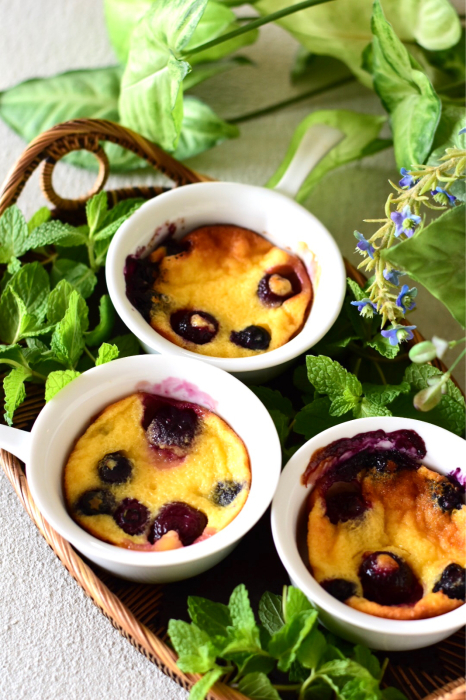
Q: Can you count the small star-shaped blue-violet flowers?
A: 8